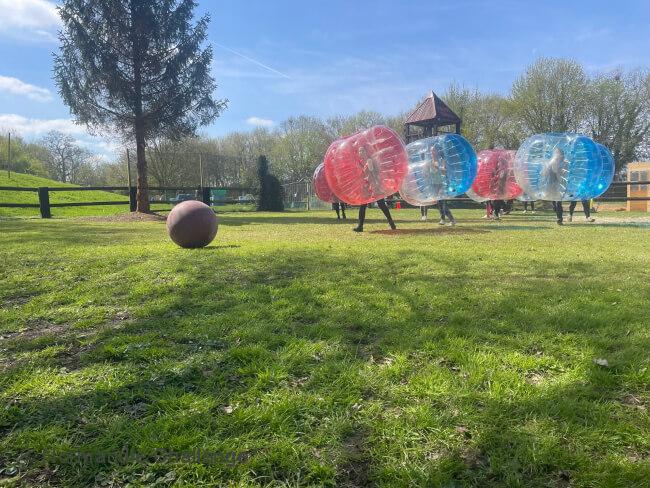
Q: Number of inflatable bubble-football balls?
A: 6